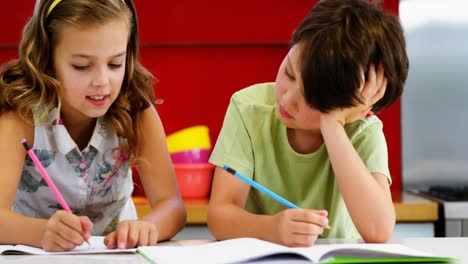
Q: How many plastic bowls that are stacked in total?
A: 3